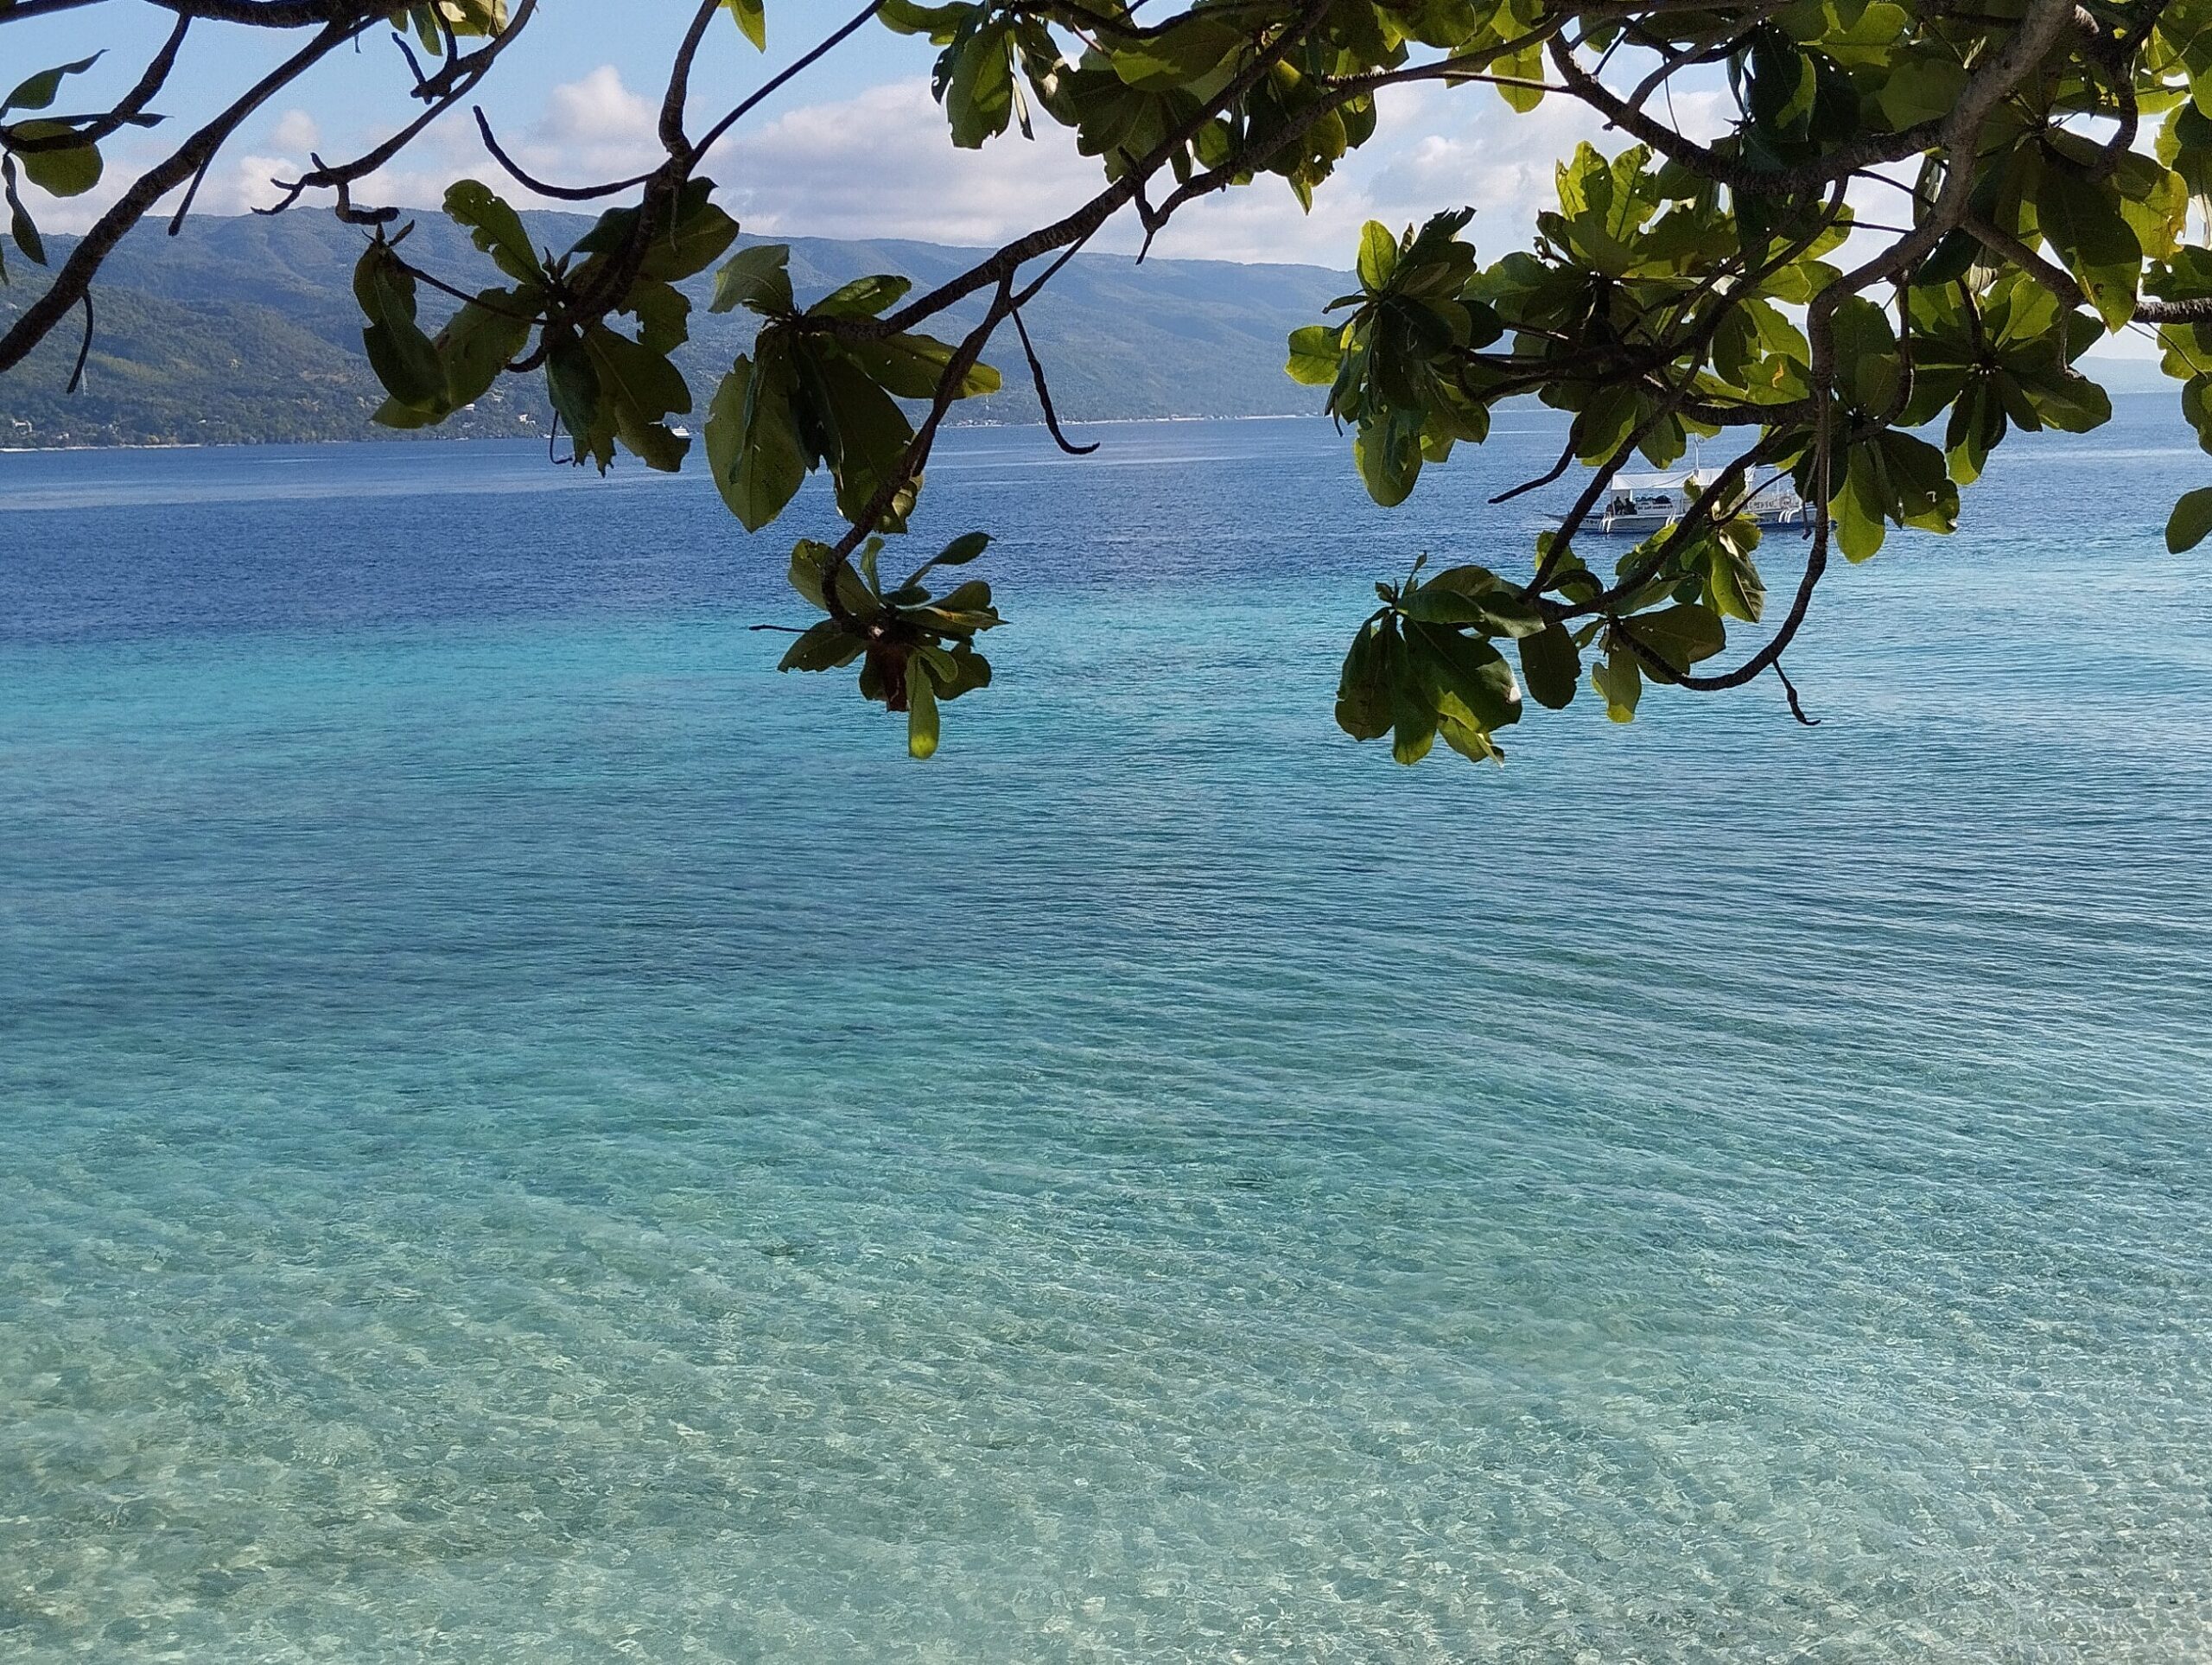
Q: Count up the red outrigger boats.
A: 0